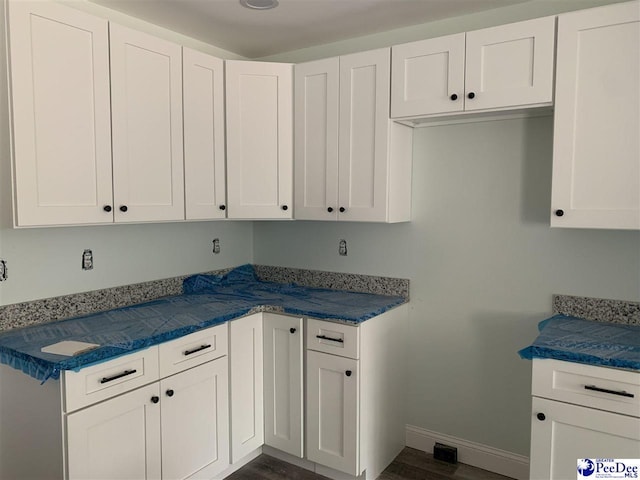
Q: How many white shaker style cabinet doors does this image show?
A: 15